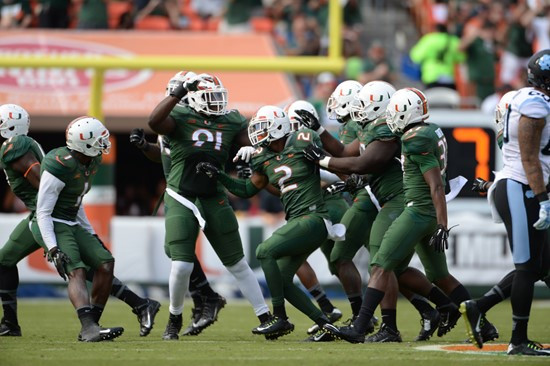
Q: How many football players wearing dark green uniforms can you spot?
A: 10